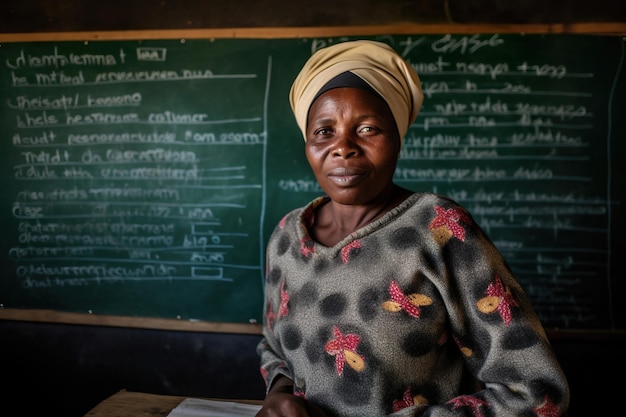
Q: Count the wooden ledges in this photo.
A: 2